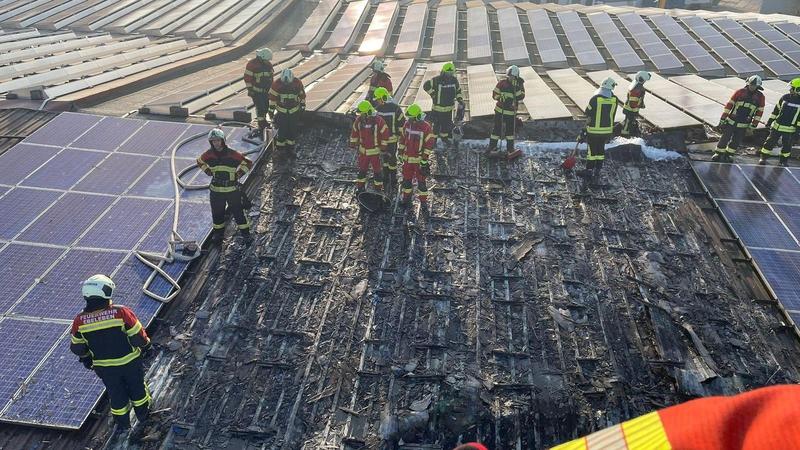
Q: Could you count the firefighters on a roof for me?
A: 14